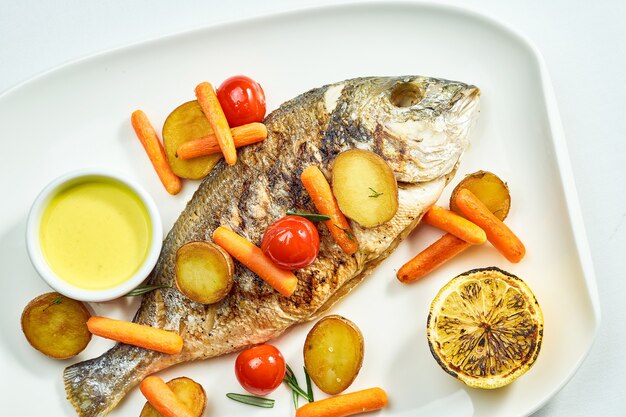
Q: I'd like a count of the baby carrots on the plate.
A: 11